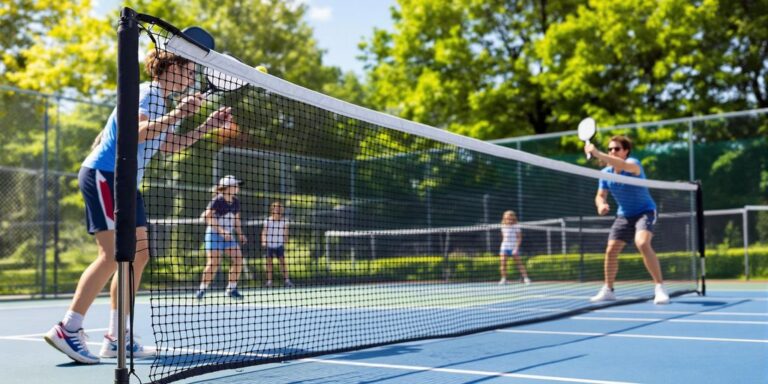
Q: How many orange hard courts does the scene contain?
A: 0